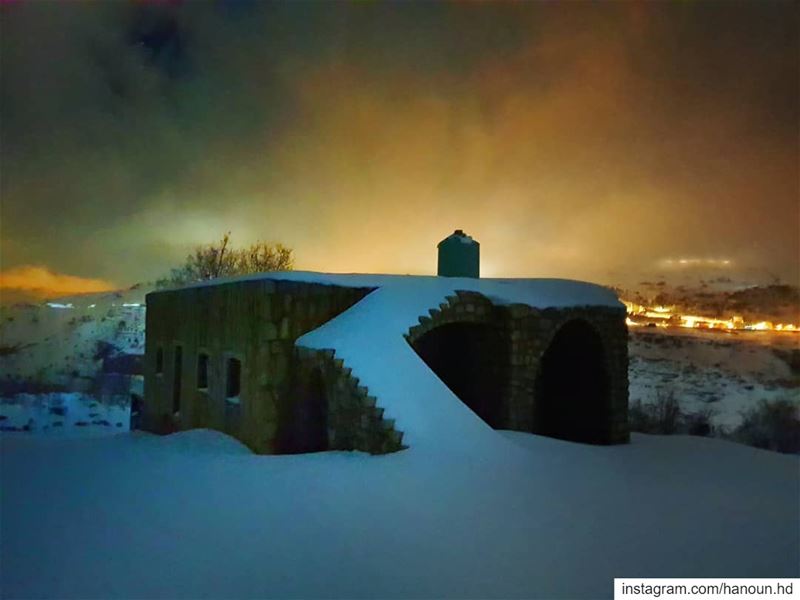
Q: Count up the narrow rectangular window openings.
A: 4